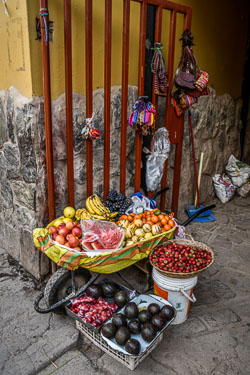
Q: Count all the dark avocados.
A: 14